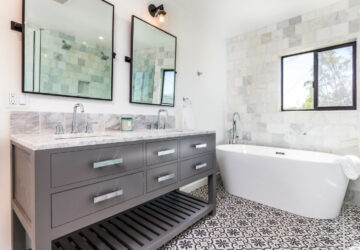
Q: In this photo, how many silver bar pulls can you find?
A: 6